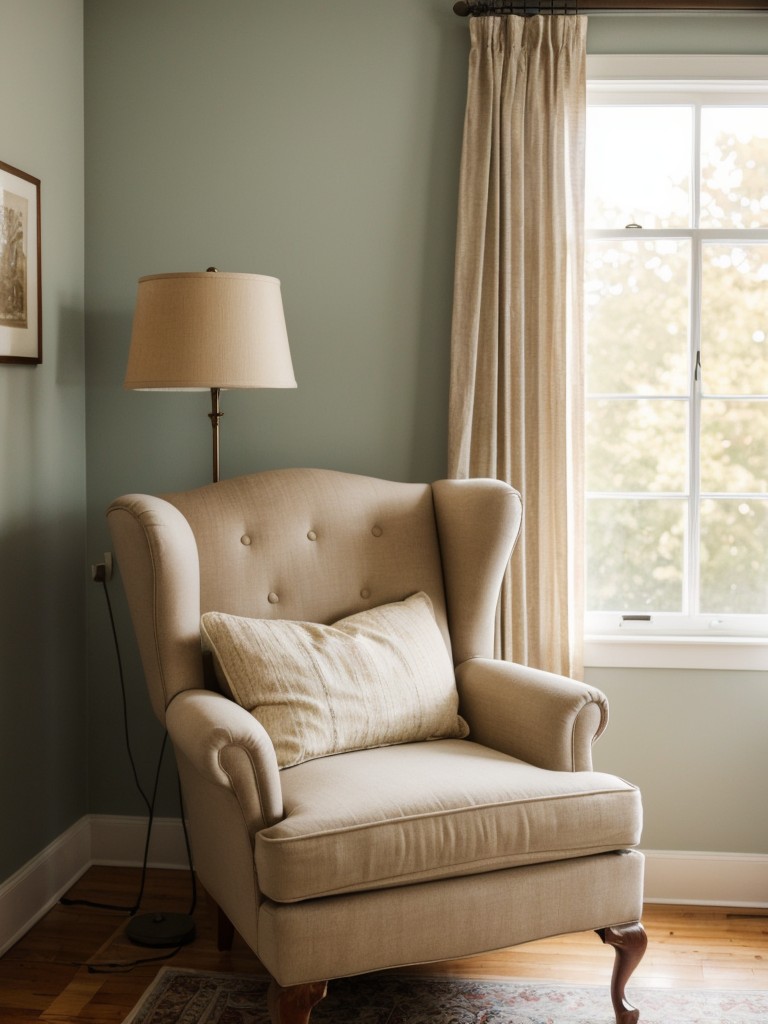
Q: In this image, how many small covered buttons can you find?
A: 5